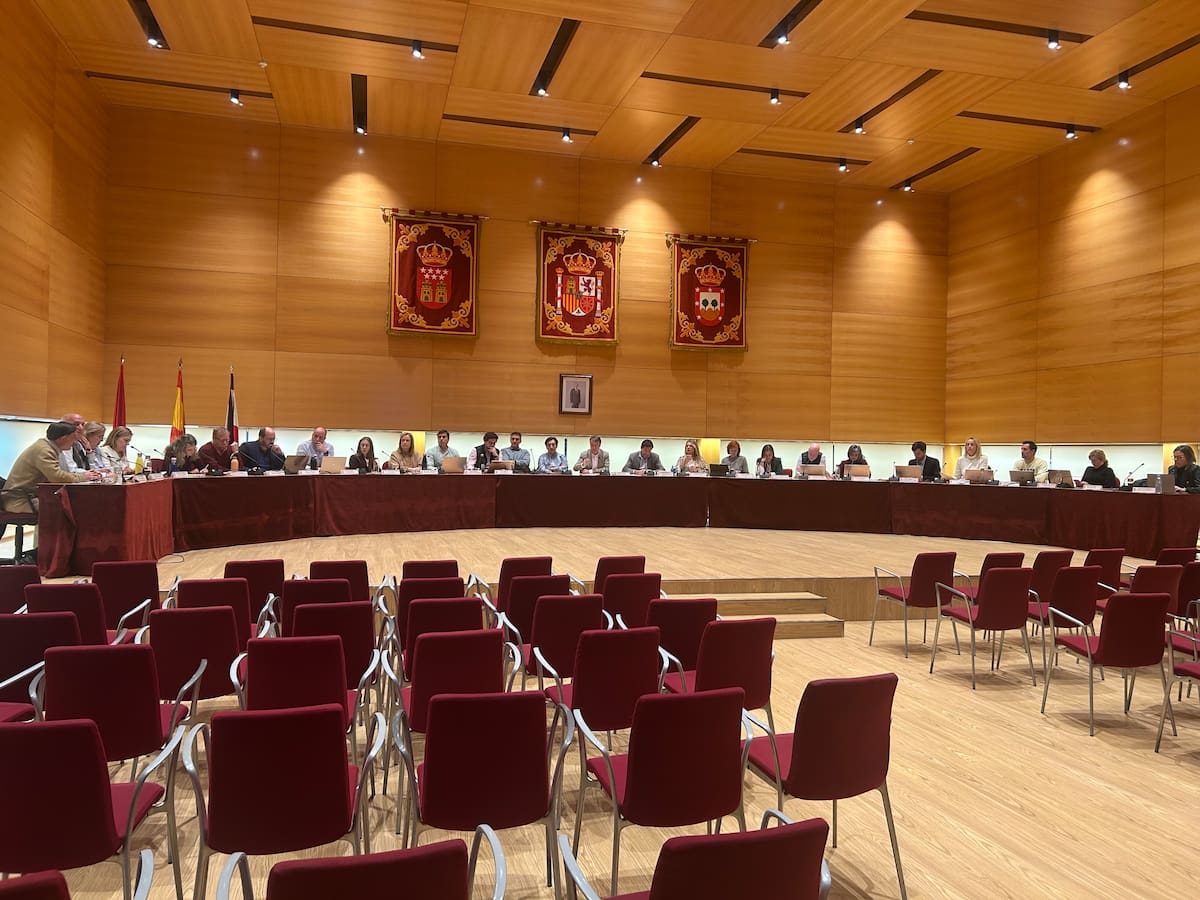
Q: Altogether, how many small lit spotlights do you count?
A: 15